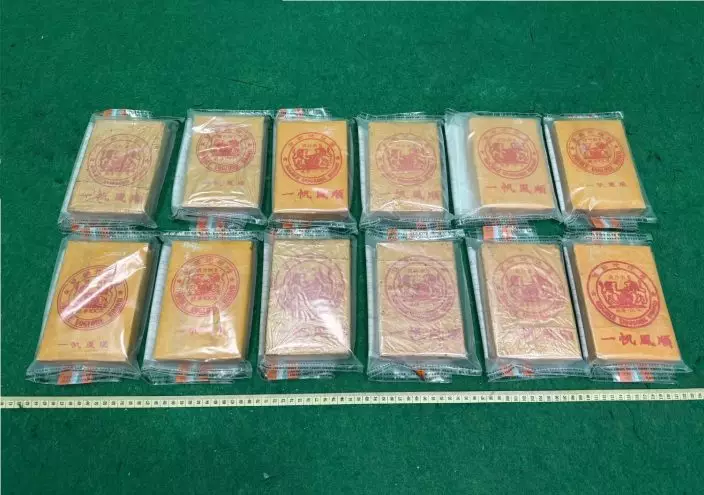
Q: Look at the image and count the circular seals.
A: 12